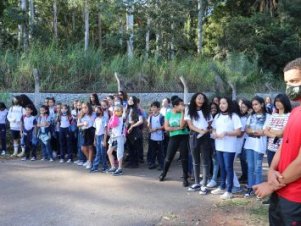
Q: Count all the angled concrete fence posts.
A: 4